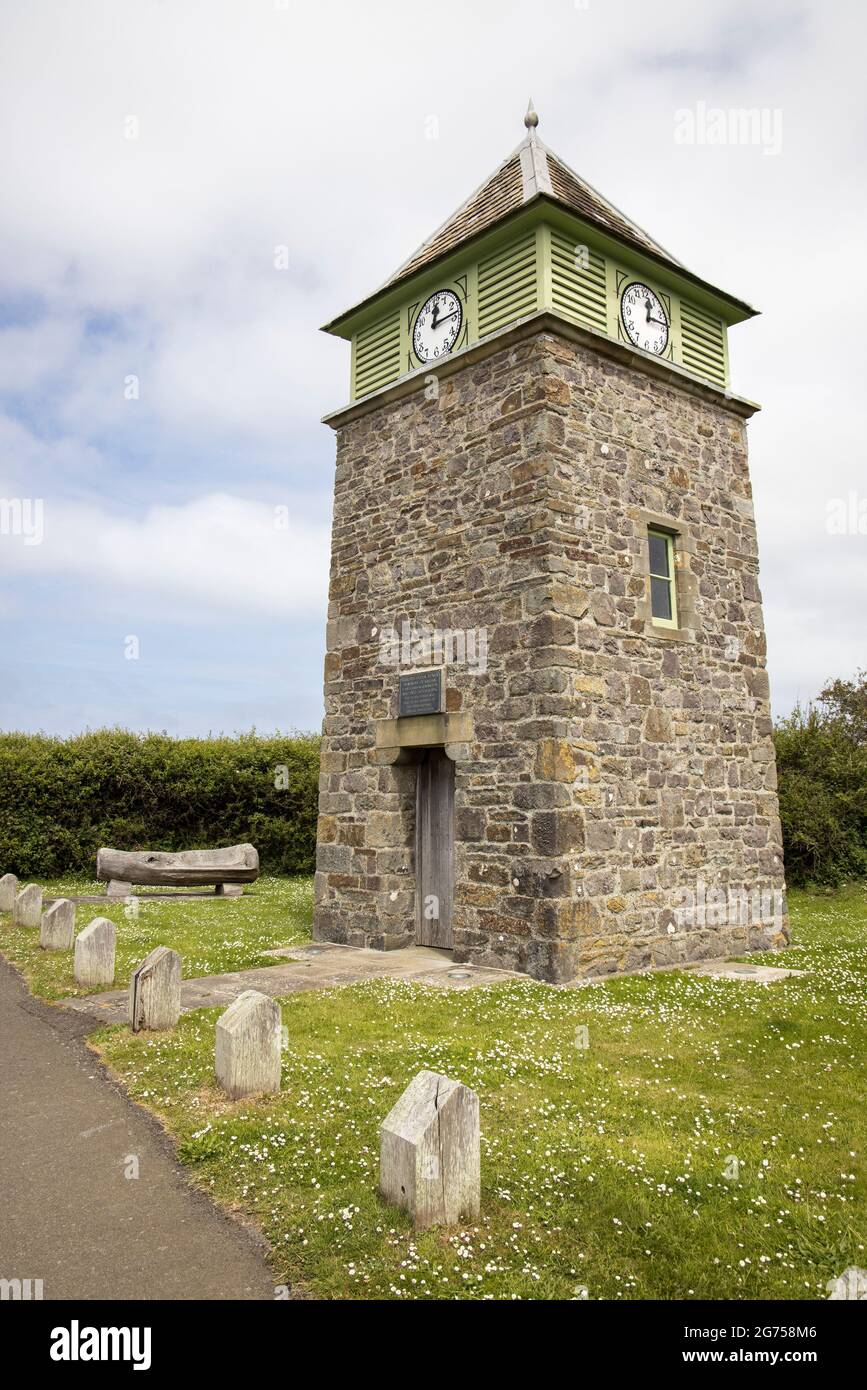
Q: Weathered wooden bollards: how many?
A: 7